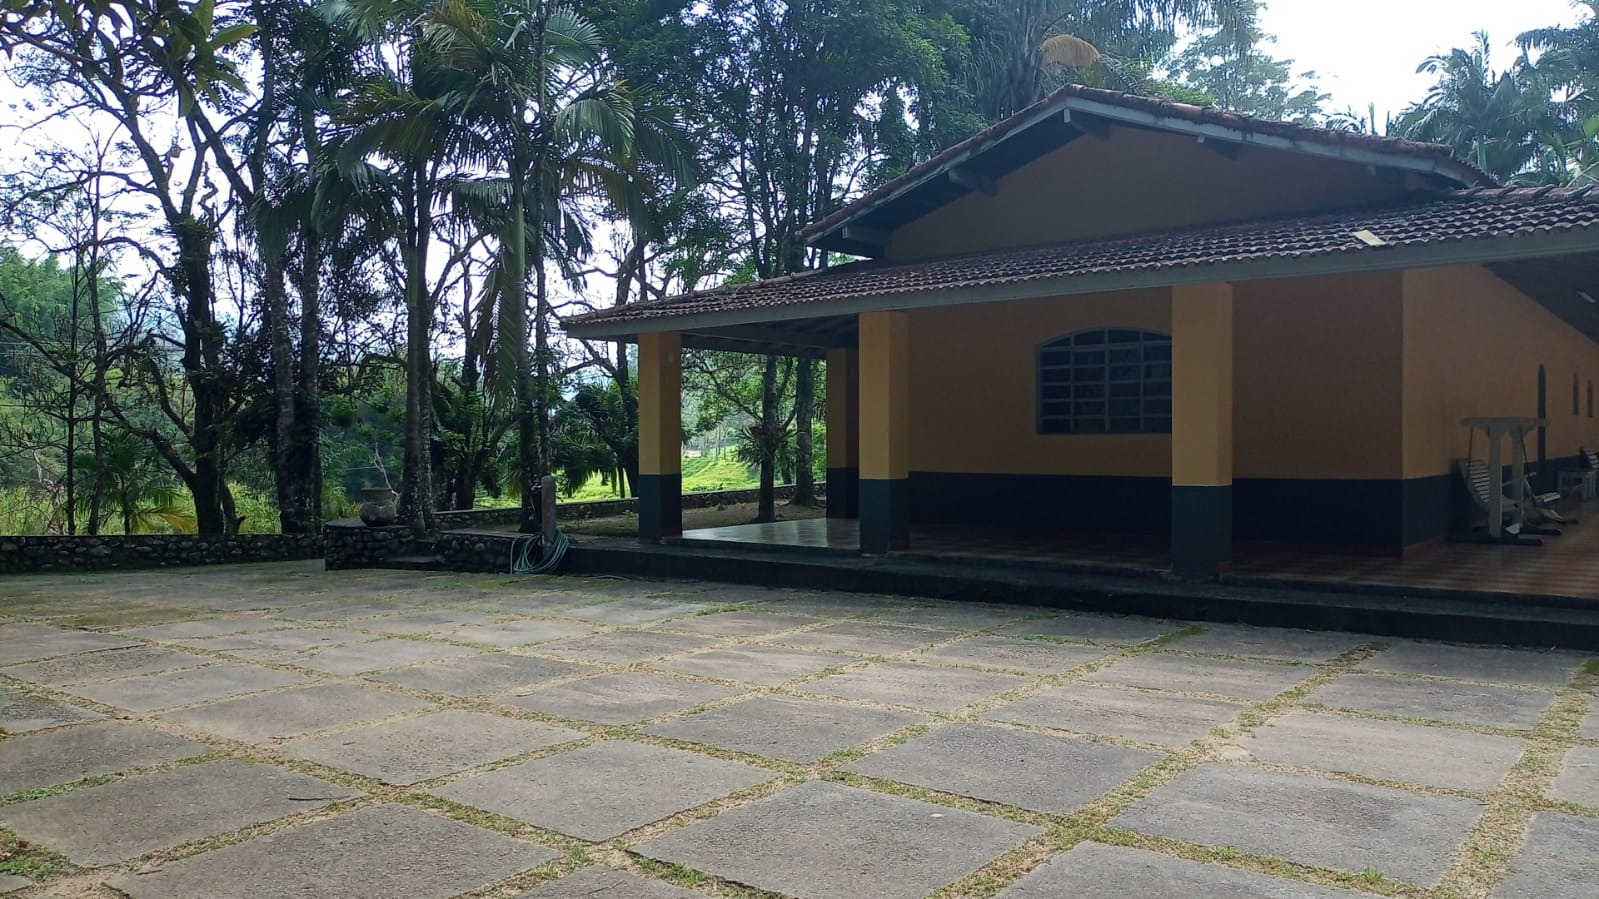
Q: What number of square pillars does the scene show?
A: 4